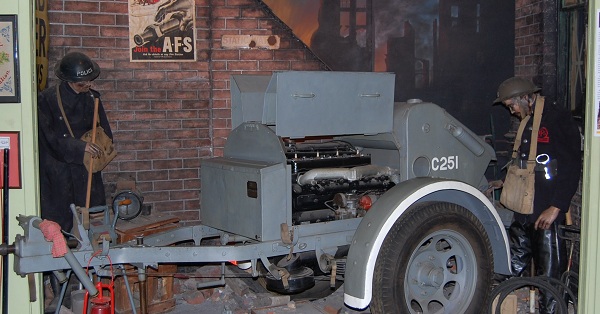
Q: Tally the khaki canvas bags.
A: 2